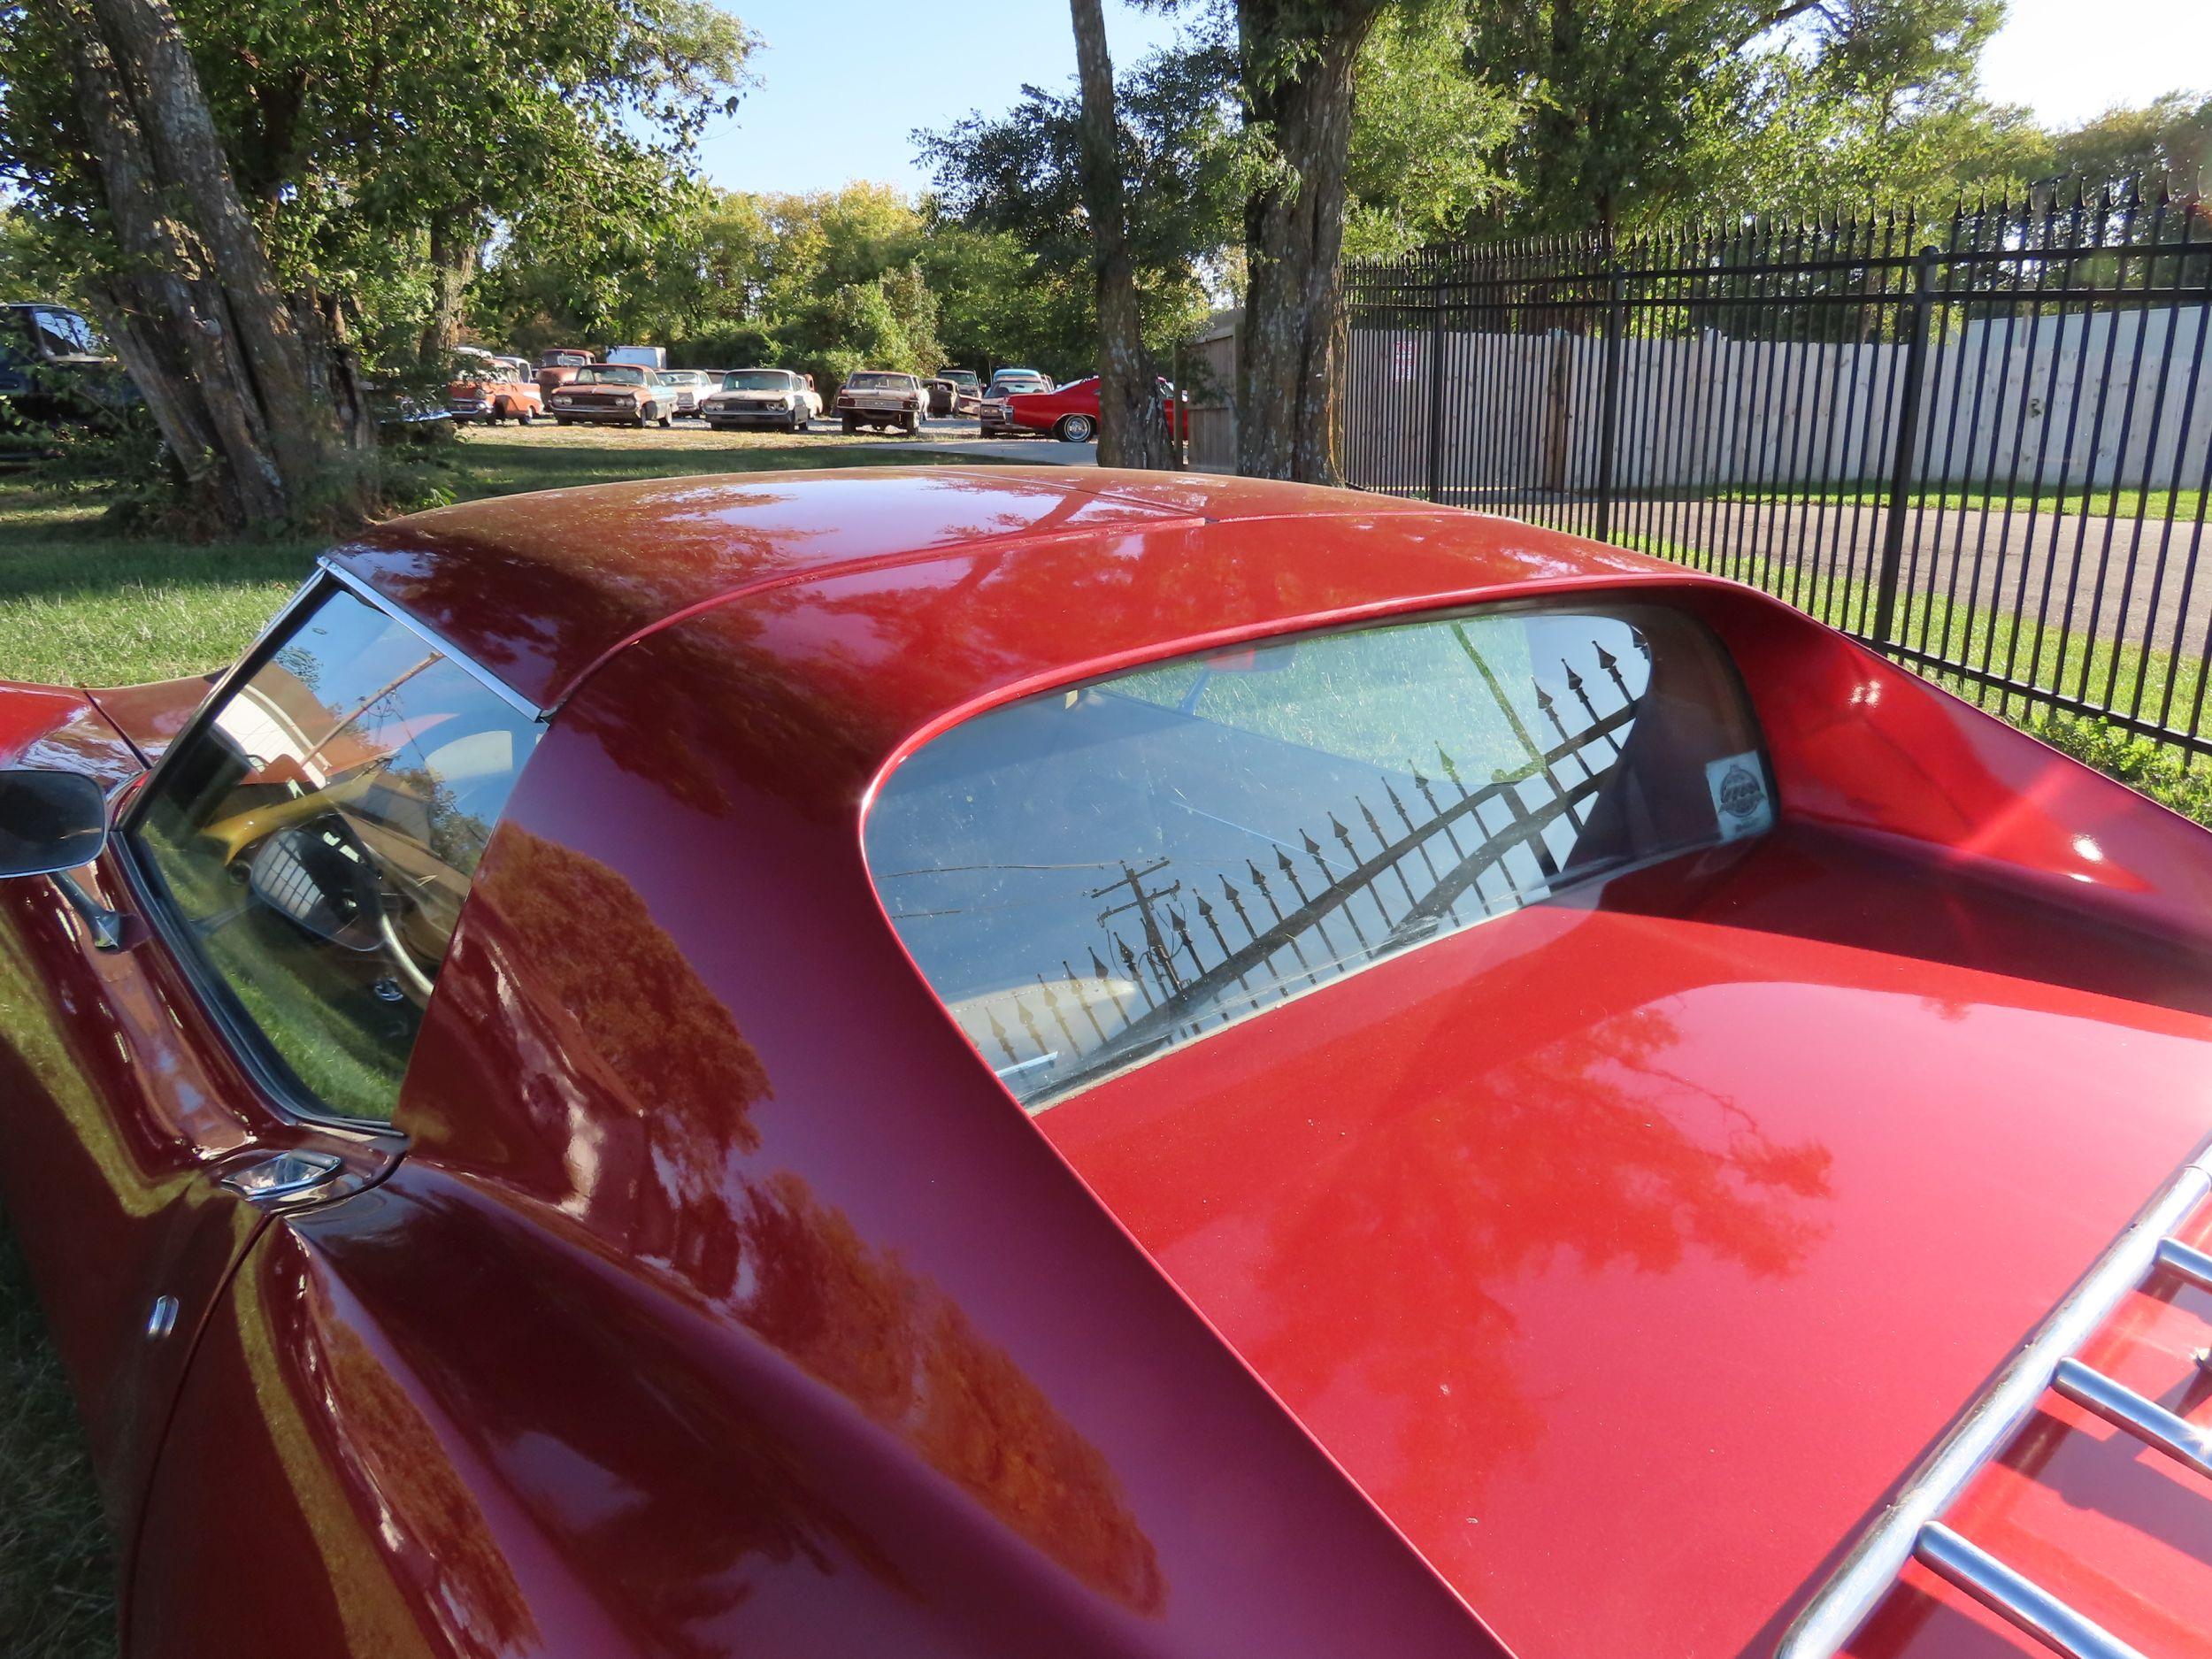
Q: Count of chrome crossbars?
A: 3